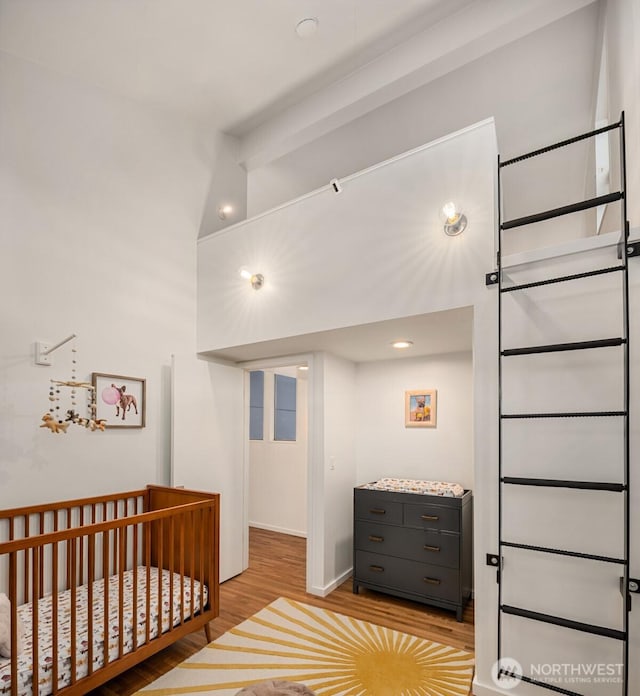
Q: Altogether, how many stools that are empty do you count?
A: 0